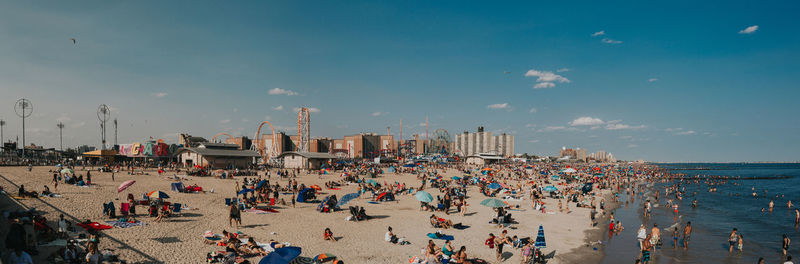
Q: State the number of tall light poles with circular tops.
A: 2